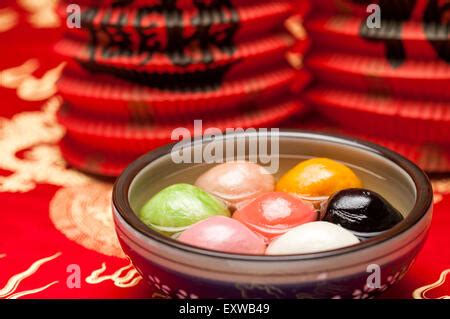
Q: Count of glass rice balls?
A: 7